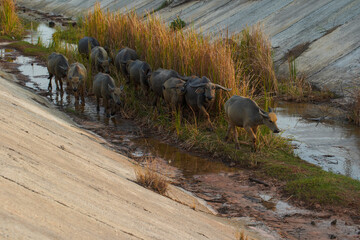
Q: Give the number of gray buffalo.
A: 11